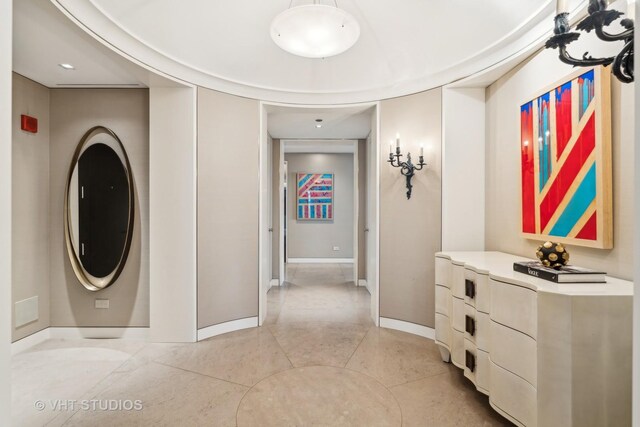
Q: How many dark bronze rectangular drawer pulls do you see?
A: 3